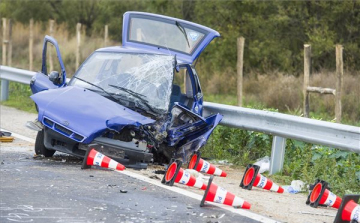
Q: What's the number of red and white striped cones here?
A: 7